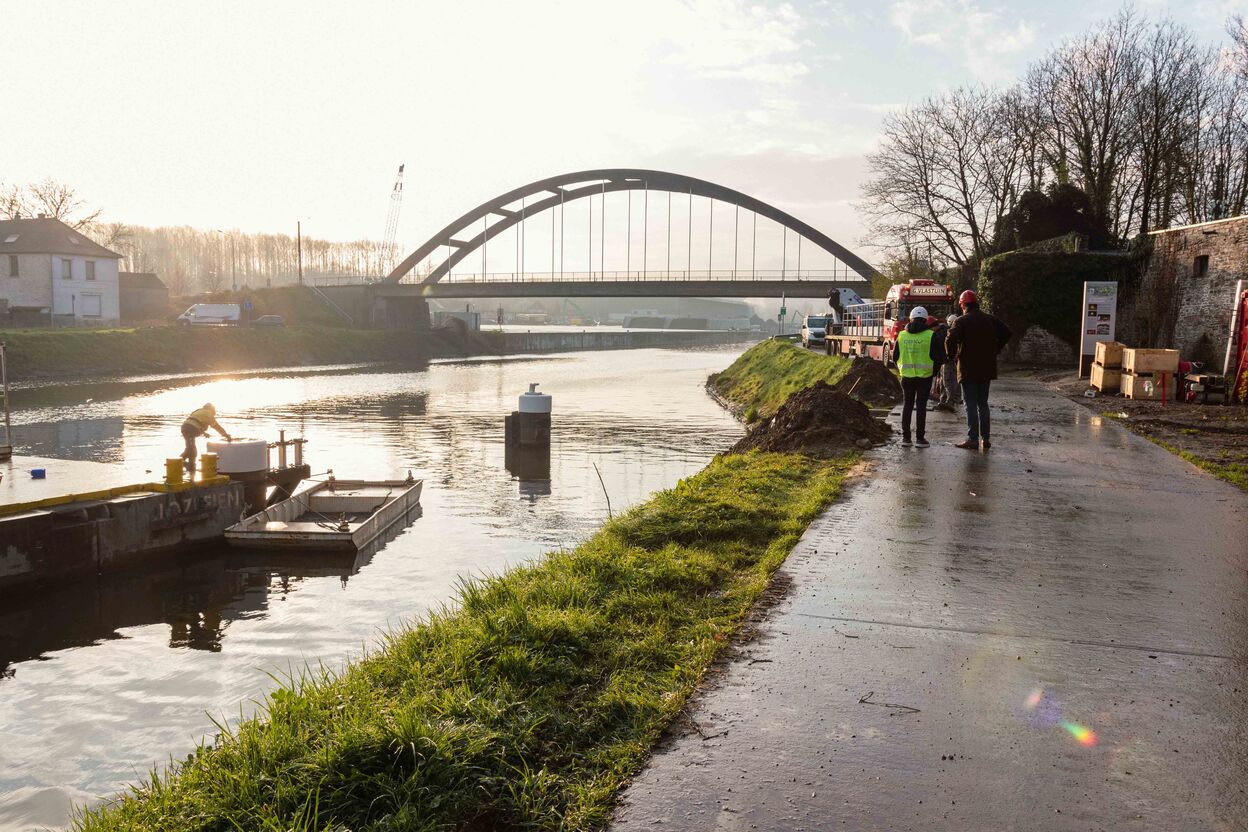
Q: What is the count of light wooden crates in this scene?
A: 4